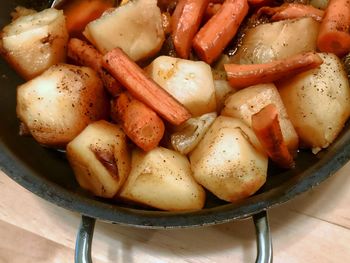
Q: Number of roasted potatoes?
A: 10